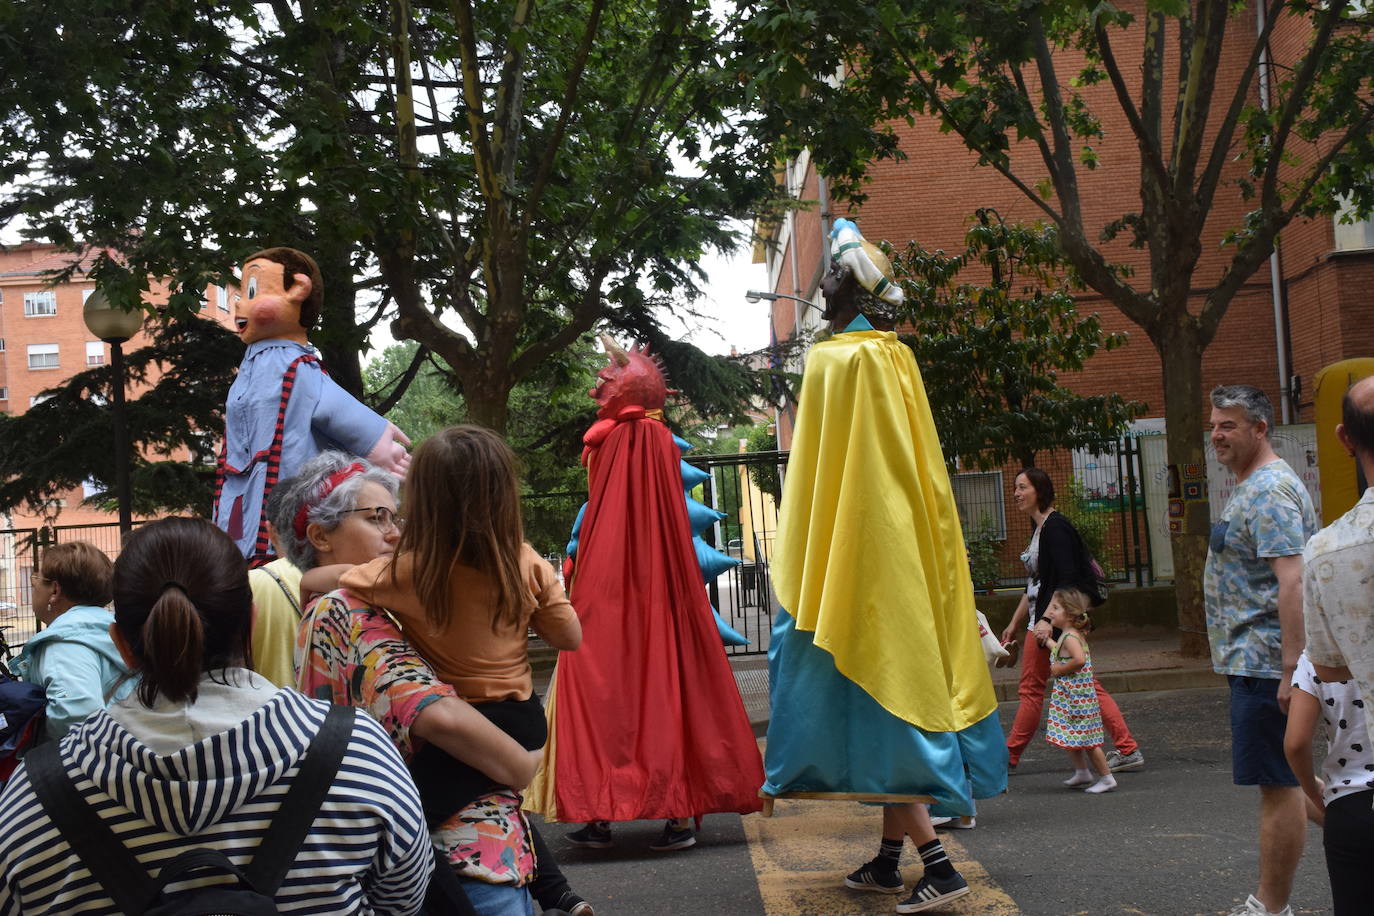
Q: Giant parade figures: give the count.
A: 3